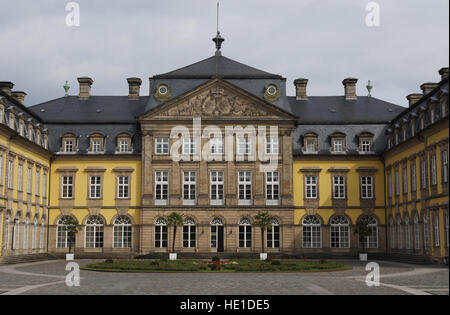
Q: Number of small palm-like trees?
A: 4